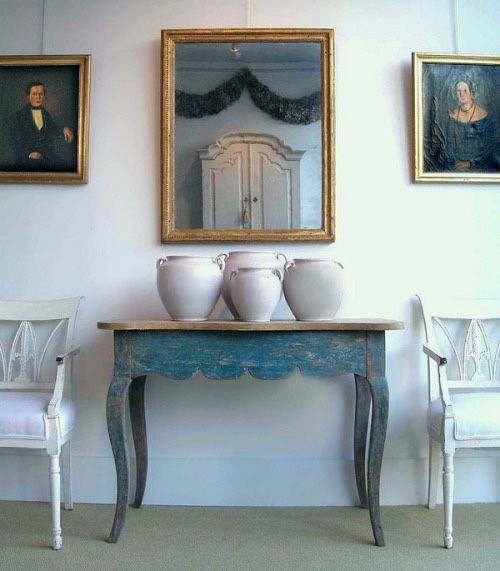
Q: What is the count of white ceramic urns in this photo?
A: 4